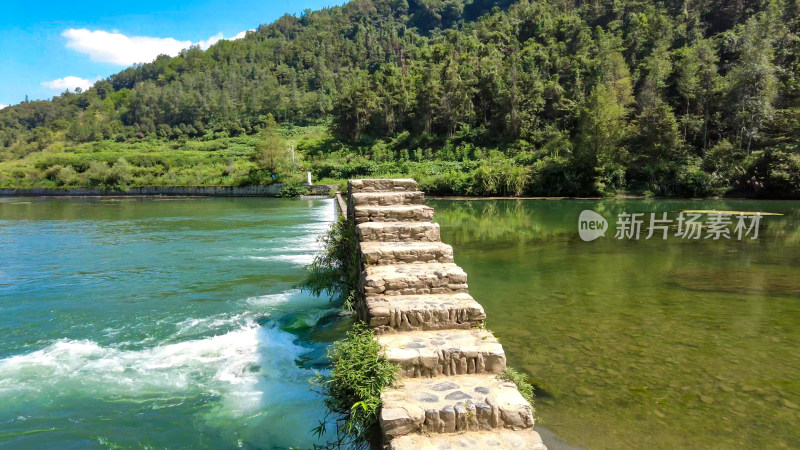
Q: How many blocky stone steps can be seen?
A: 10